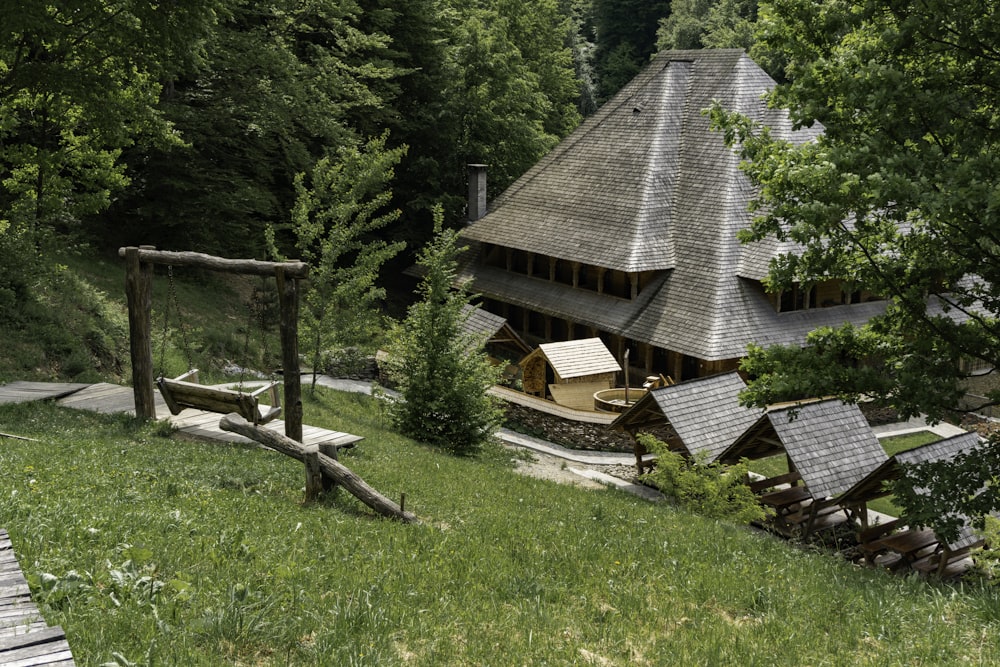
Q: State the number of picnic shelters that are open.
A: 3